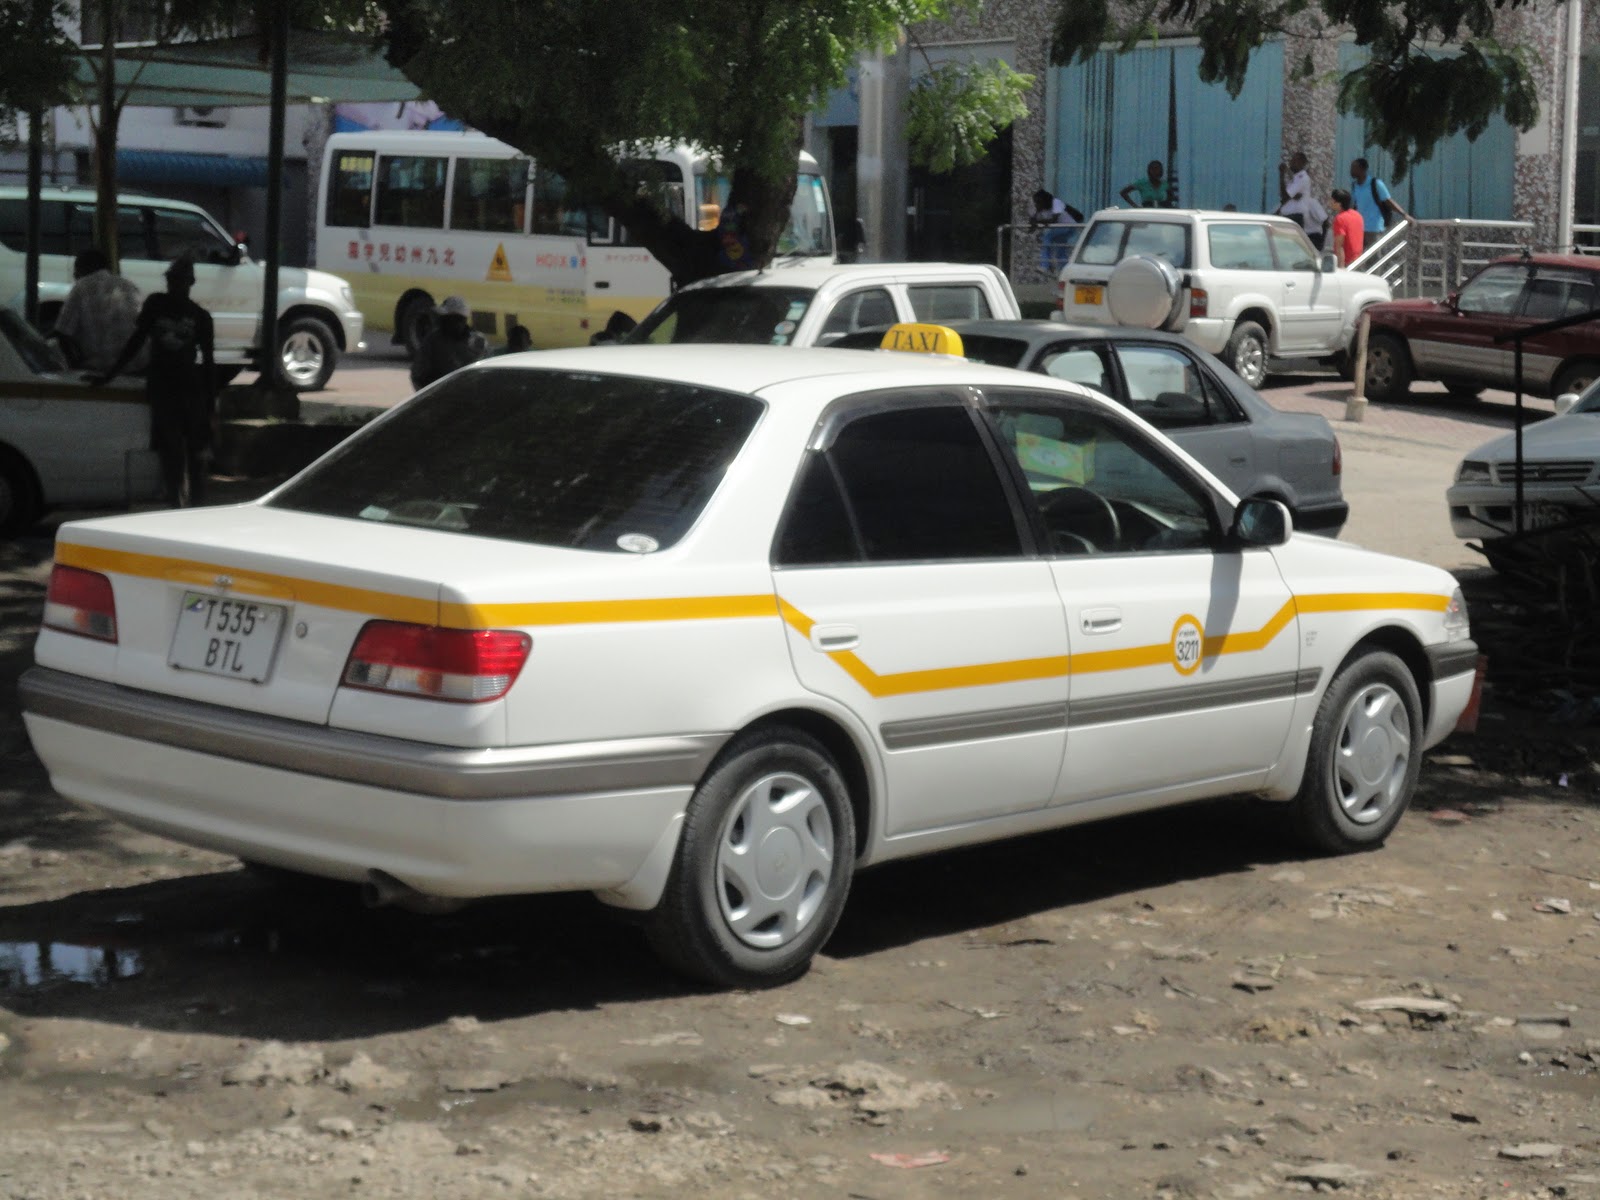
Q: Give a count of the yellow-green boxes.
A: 1